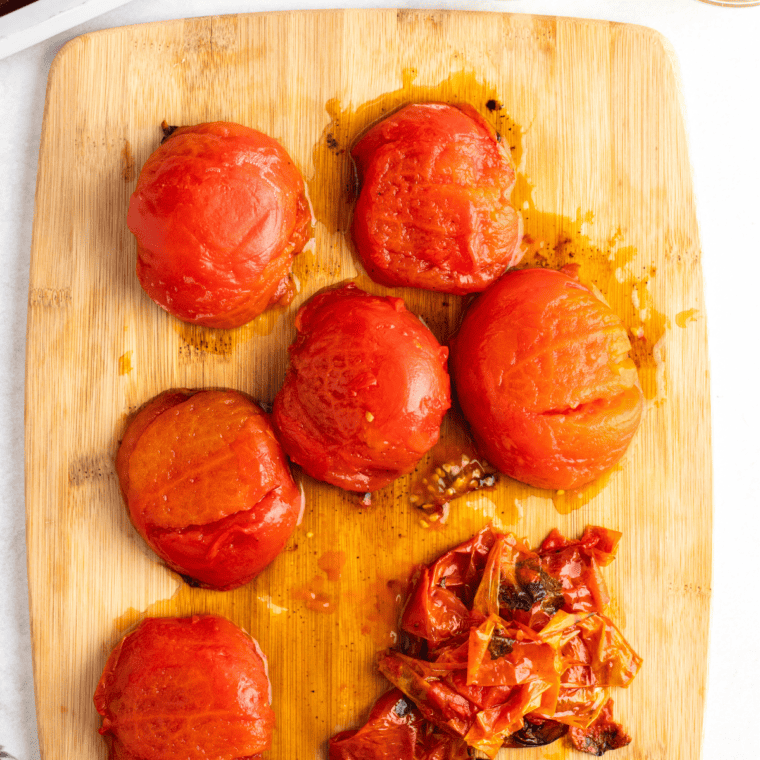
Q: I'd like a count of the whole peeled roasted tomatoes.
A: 6